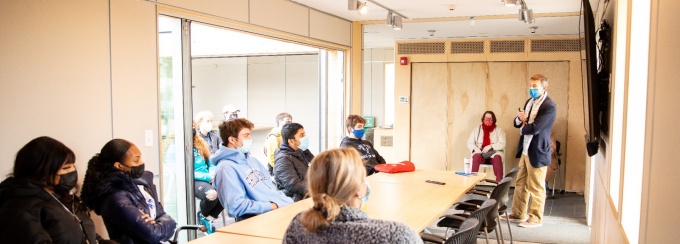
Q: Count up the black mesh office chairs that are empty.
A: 4